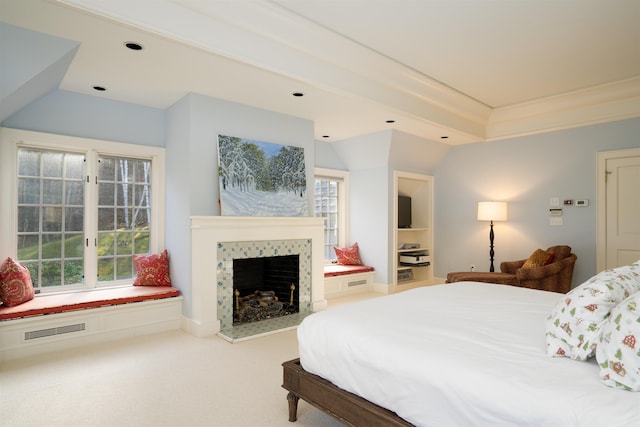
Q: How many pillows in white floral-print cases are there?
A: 2